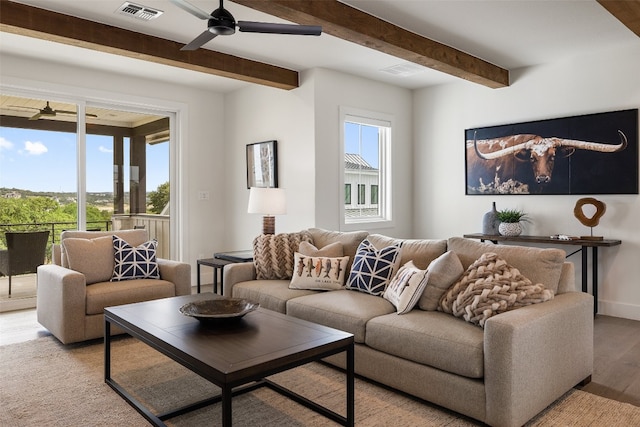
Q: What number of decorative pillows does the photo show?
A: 9